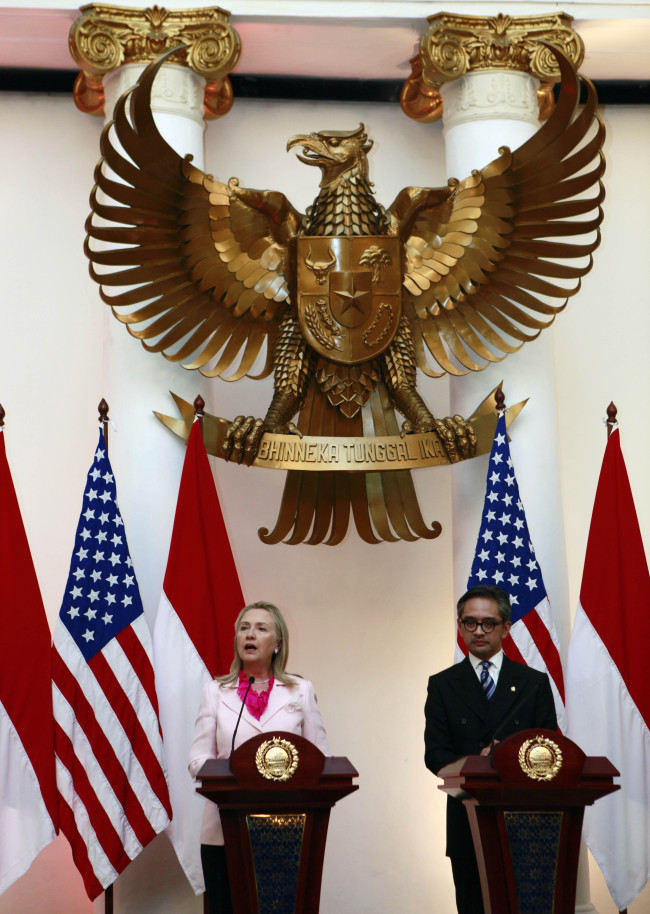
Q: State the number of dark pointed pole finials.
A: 5